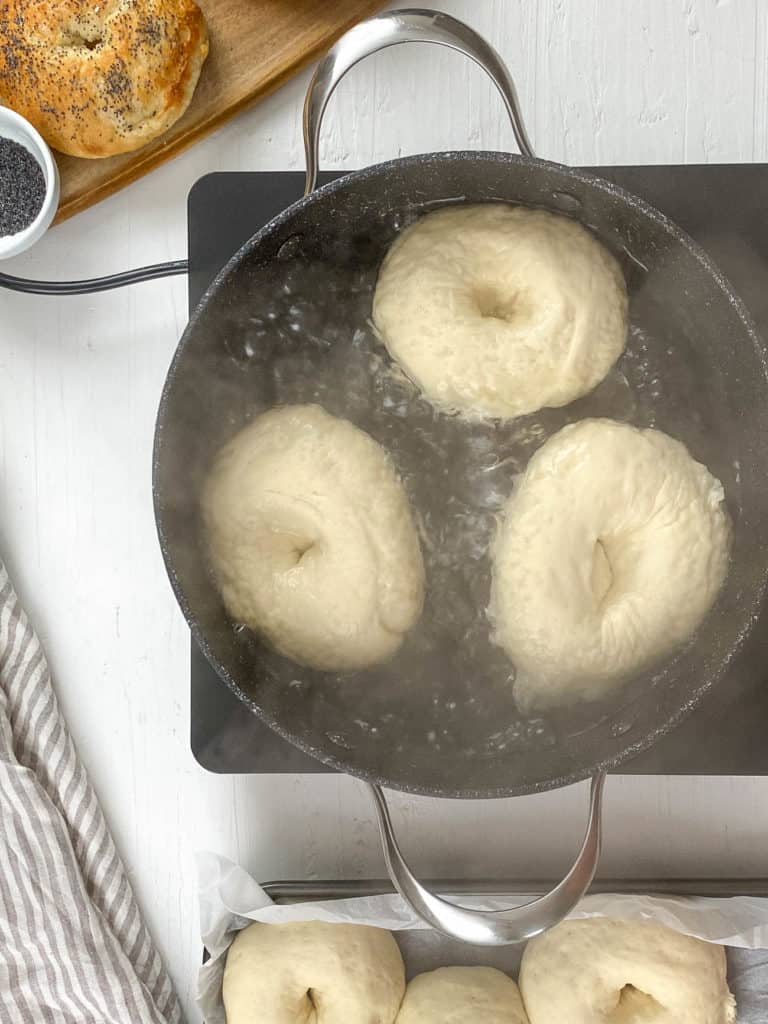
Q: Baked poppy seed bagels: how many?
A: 1